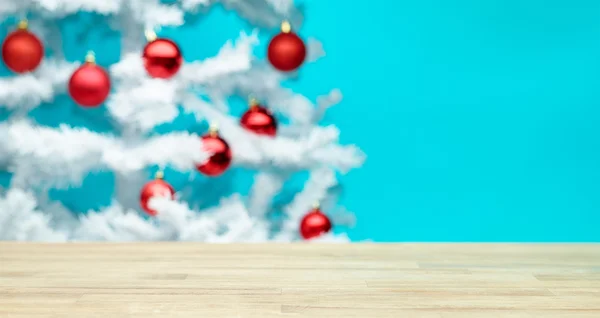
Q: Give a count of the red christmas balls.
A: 8